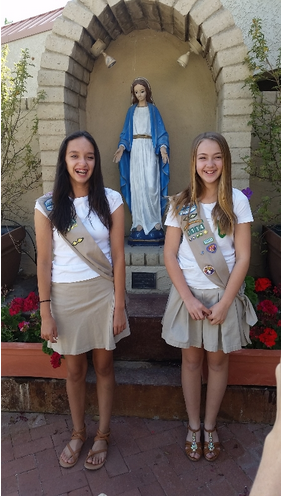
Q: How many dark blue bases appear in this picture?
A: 1